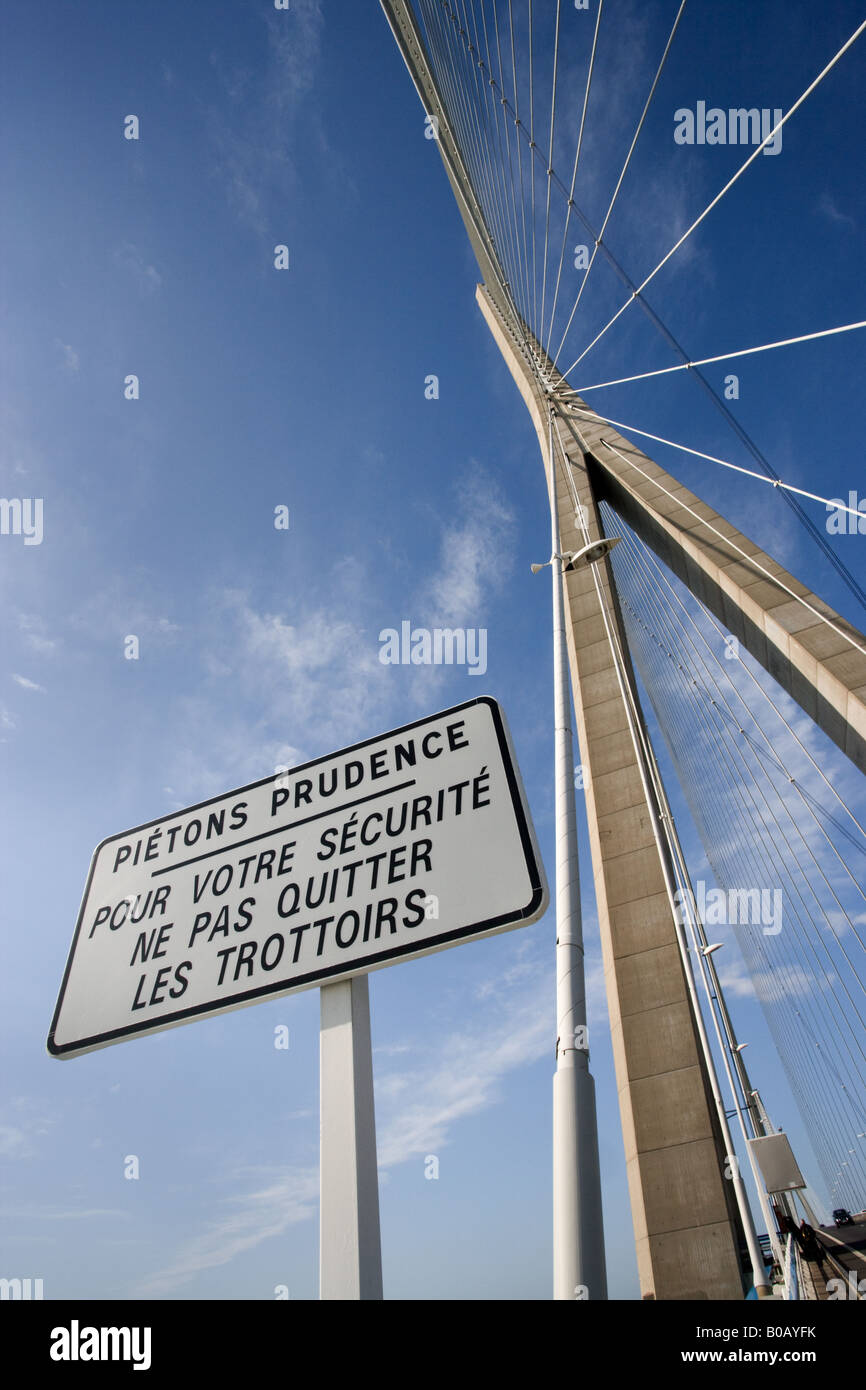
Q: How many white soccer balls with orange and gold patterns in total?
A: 0